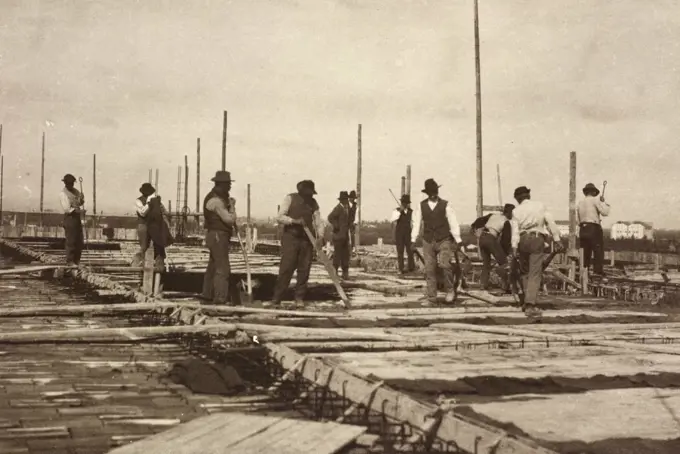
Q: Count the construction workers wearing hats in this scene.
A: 11